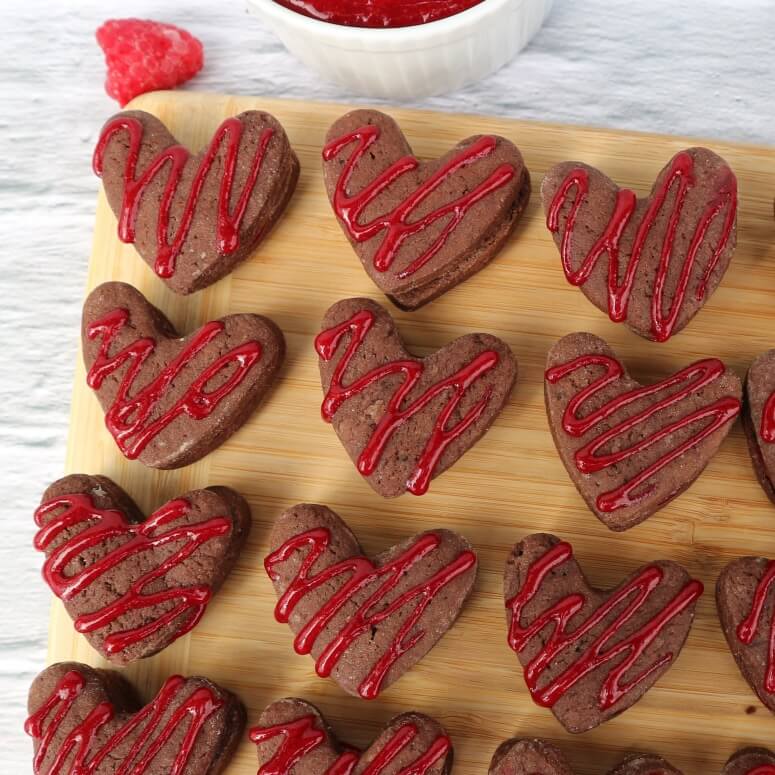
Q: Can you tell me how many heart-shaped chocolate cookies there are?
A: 15